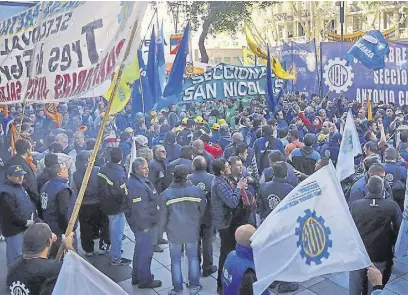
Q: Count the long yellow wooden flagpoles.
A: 1